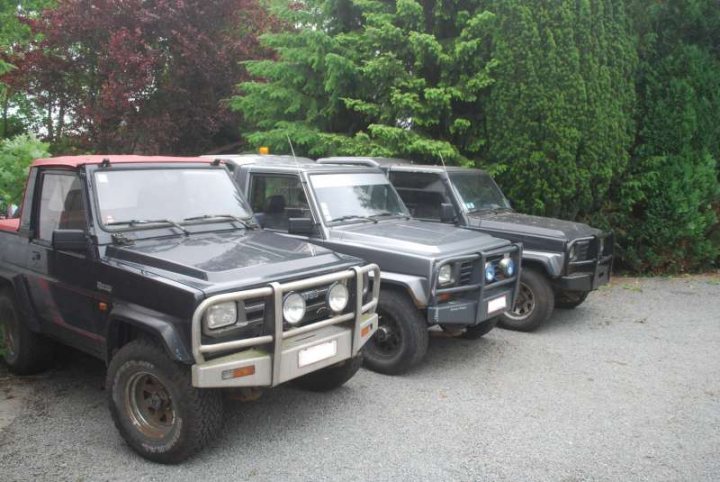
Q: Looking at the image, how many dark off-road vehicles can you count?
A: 3